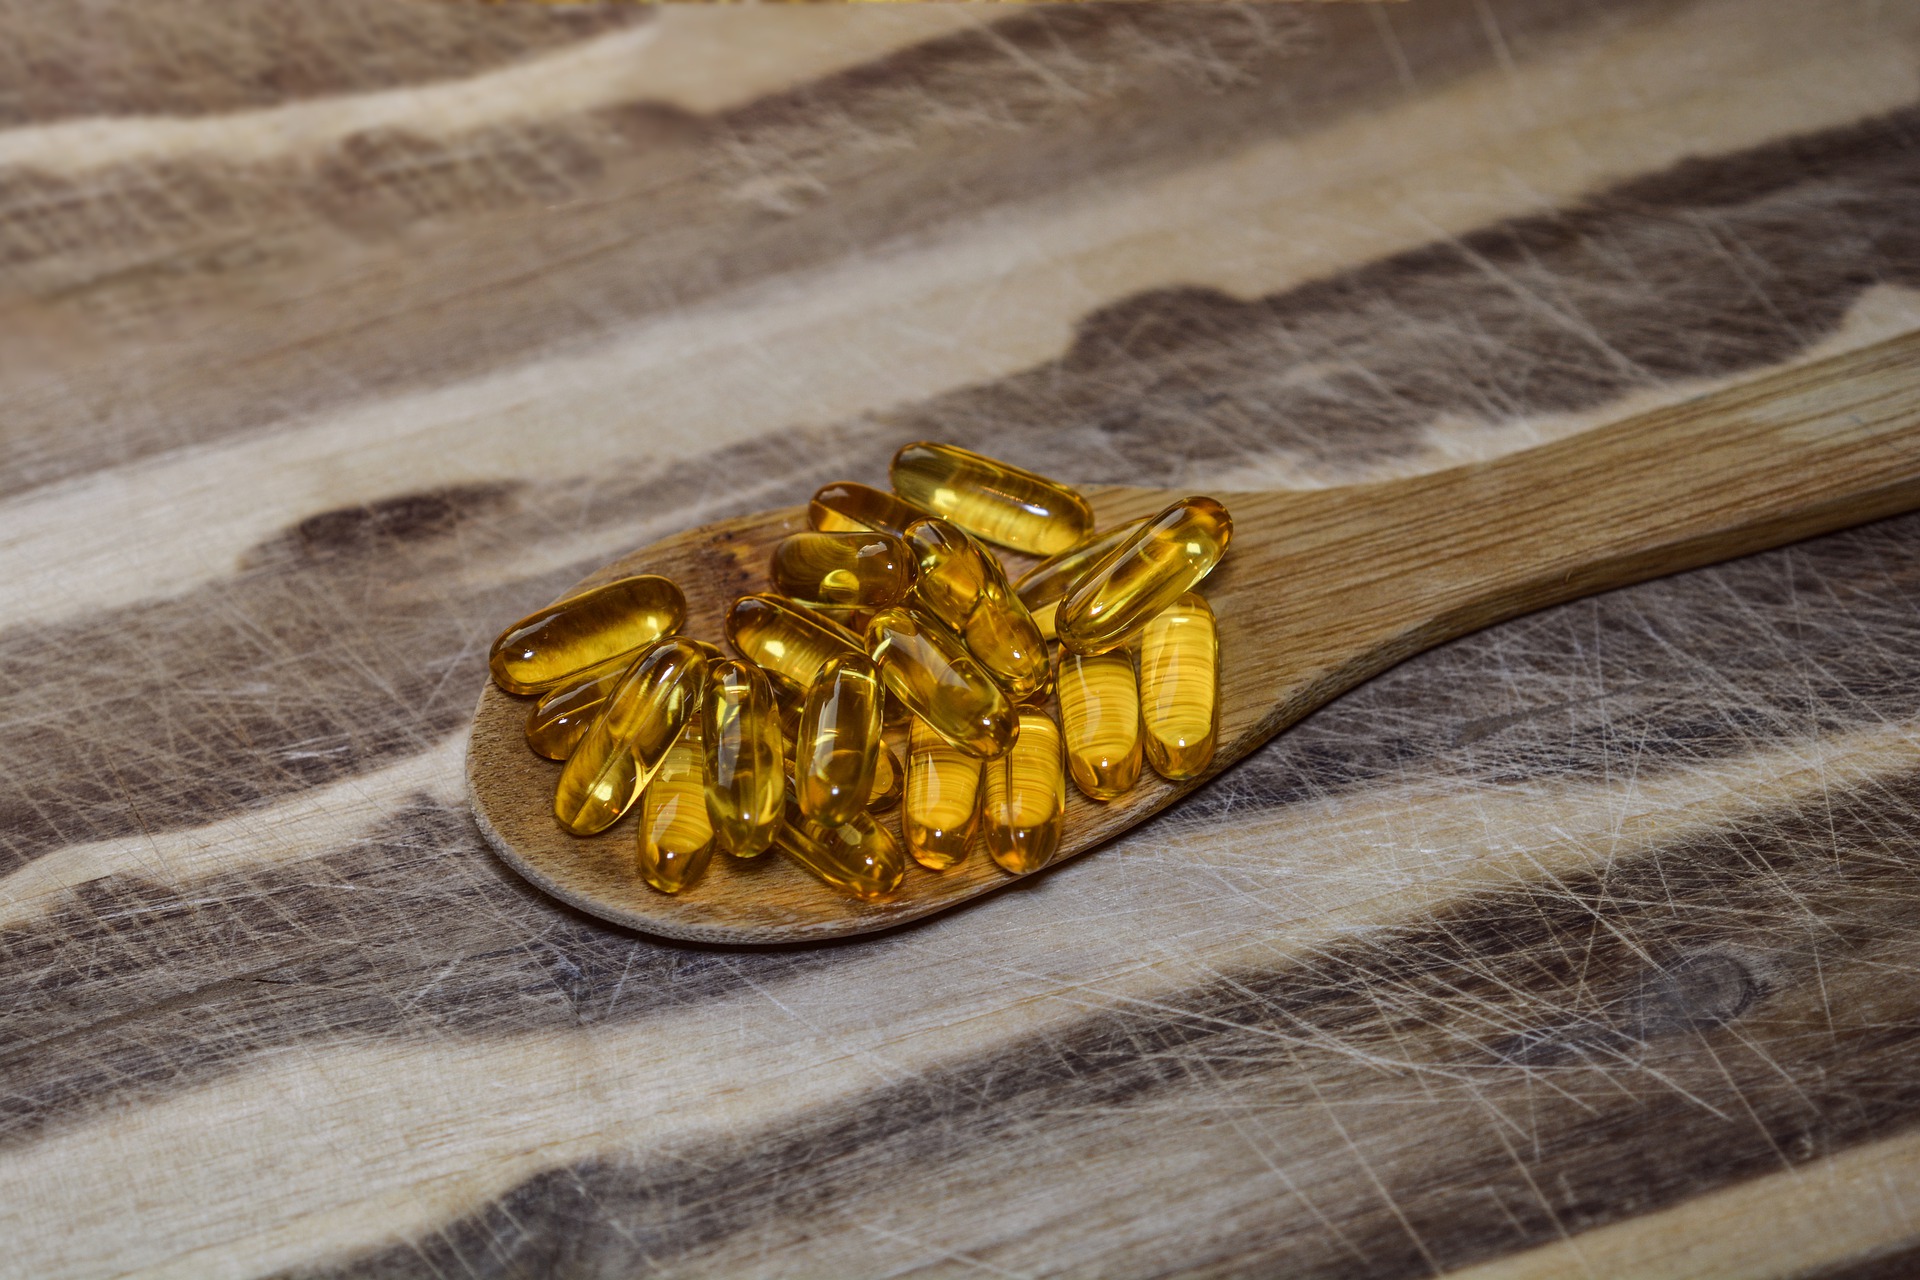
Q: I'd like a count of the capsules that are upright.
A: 7